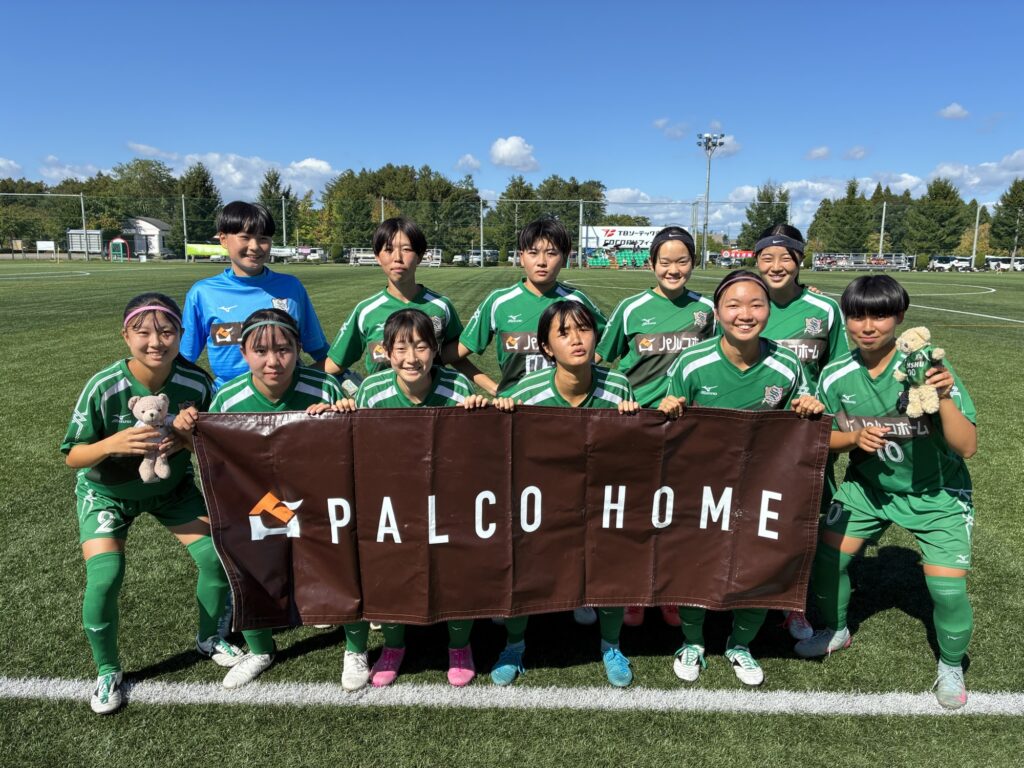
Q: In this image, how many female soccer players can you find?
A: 11